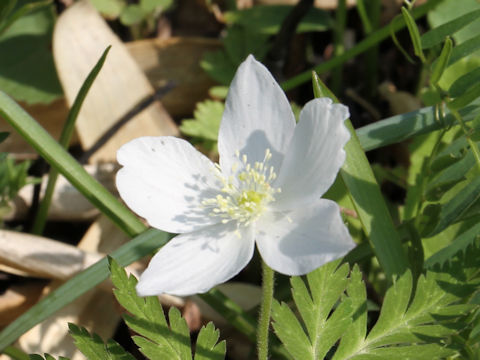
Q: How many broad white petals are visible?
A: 5